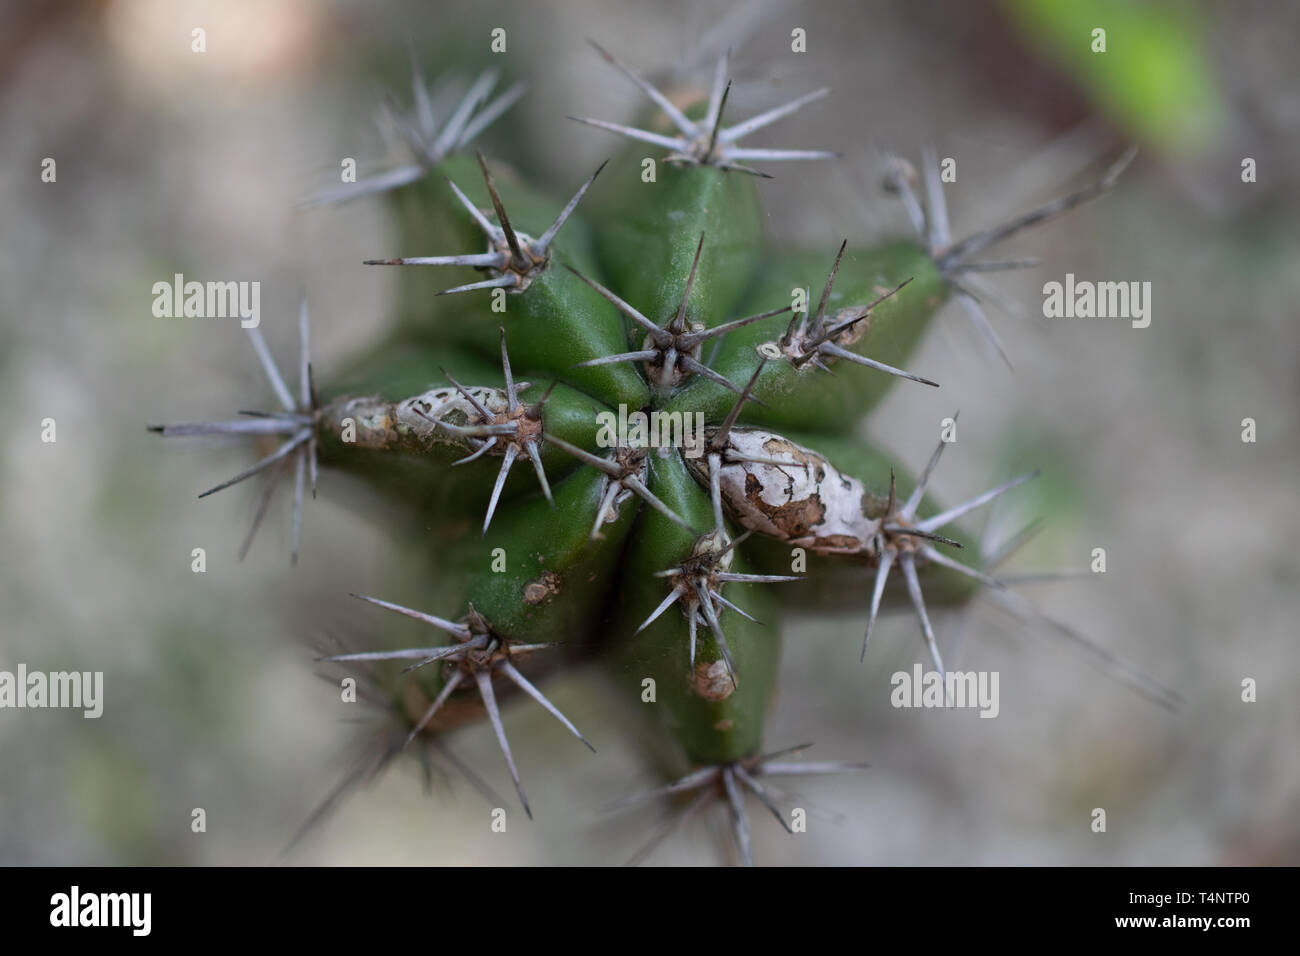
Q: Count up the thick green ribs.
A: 7